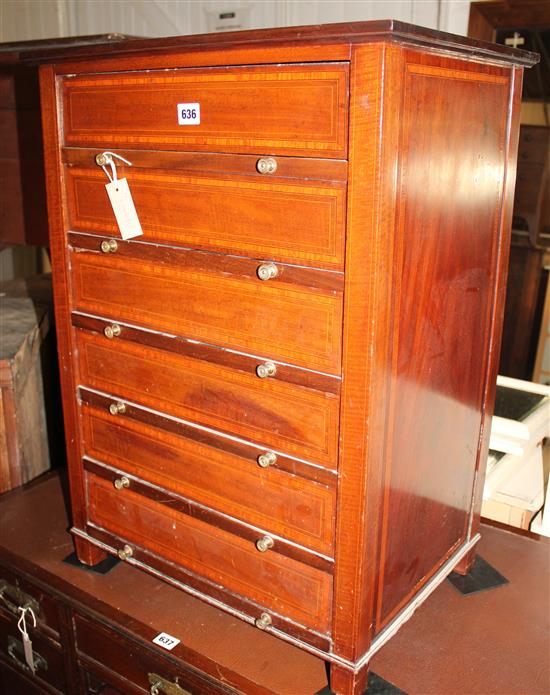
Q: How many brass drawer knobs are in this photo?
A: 12